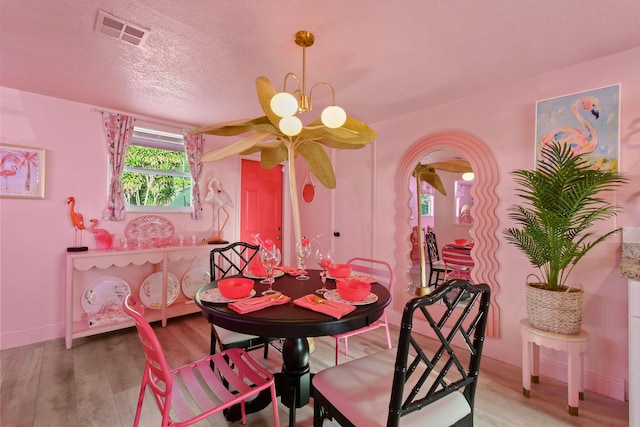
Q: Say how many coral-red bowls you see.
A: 4